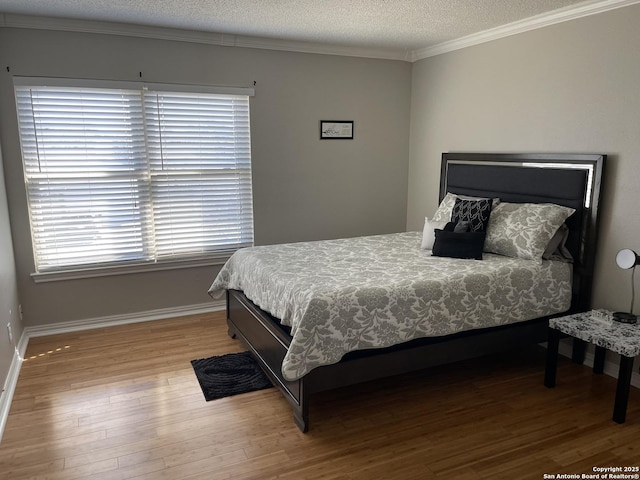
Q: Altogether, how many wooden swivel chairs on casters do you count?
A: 0